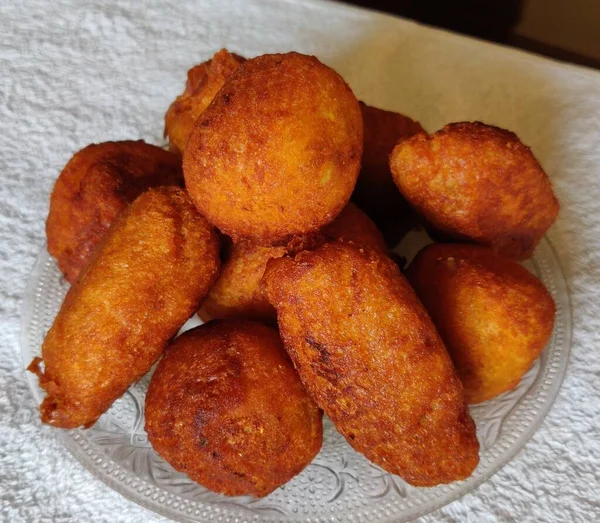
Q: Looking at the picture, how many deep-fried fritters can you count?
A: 10